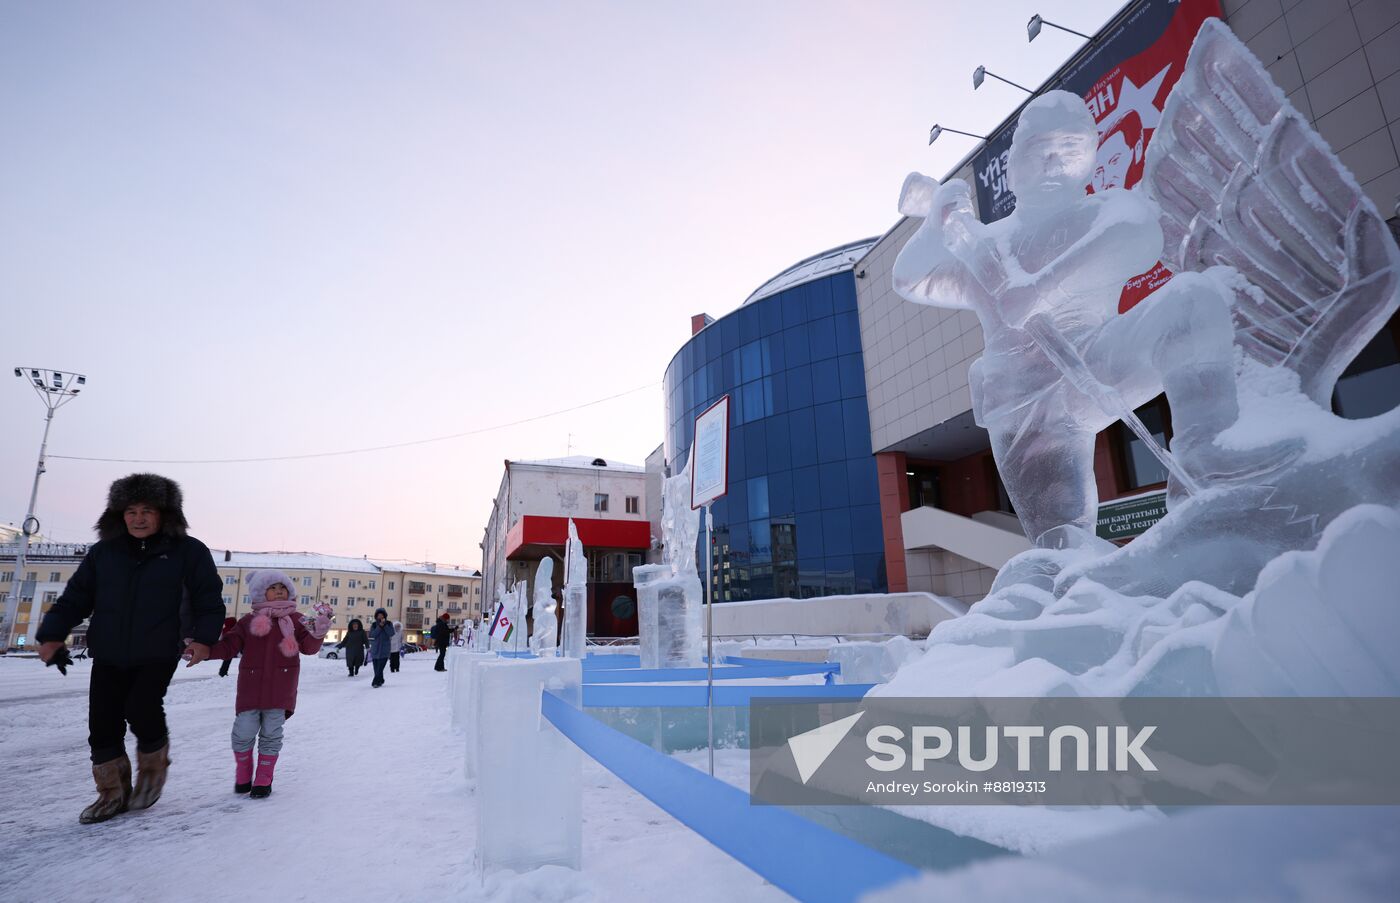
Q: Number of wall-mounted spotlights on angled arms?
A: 3